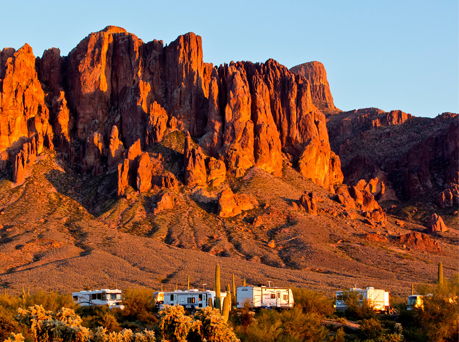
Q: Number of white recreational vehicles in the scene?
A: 5